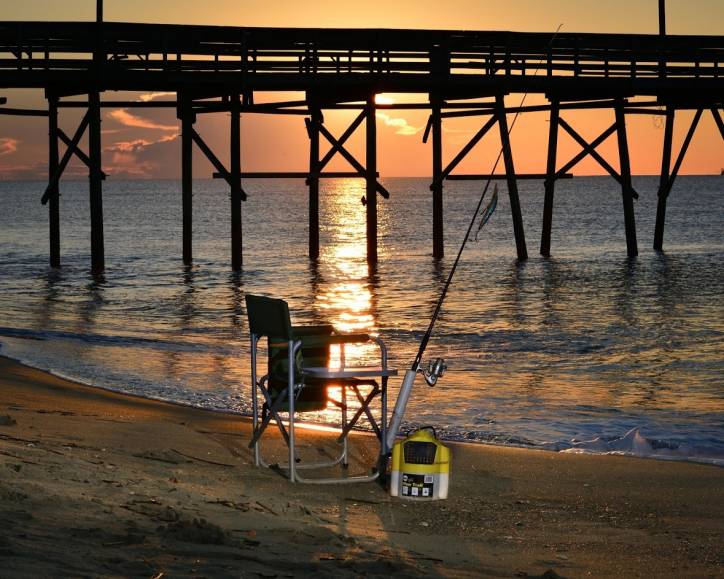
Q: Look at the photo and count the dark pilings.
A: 11